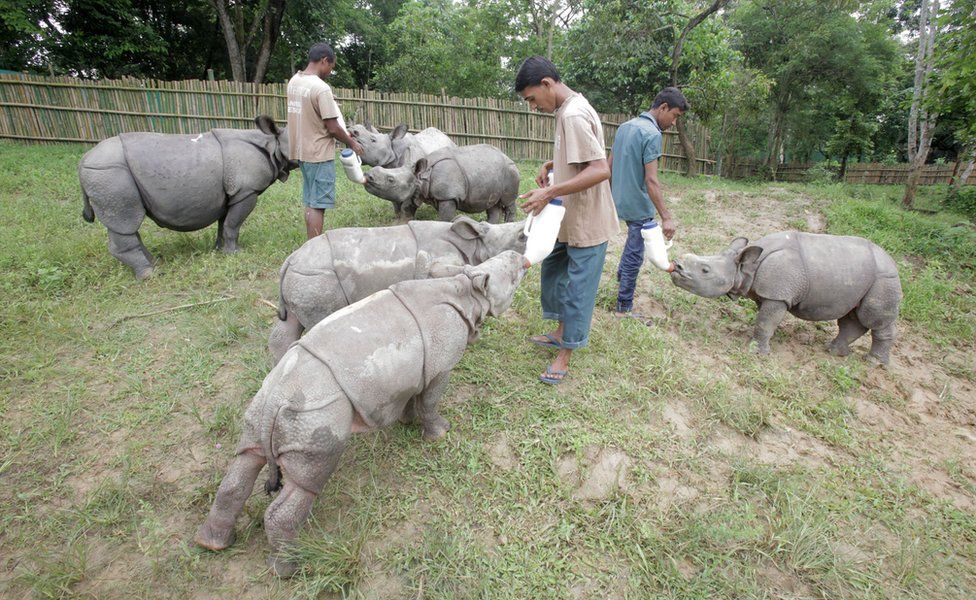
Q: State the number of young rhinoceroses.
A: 6